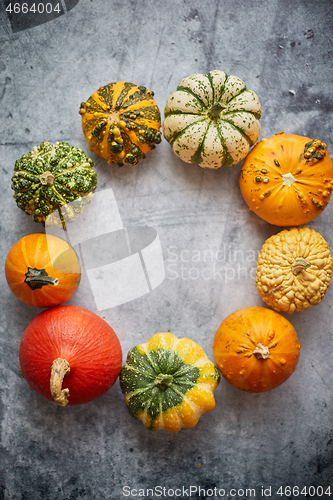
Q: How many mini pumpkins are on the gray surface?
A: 9